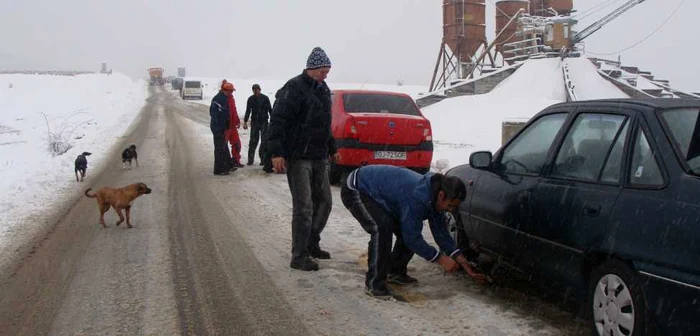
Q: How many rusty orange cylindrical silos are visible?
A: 3